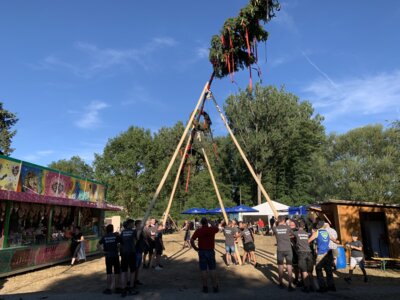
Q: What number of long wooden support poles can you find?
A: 4